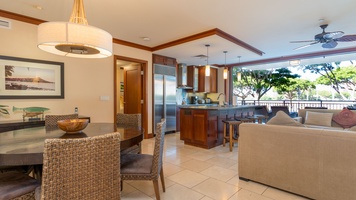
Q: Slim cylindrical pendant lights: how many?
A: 3